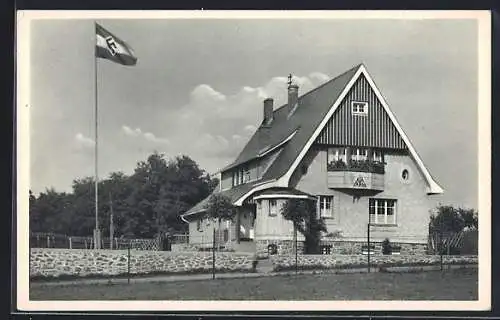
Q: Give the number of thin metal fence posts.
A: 5